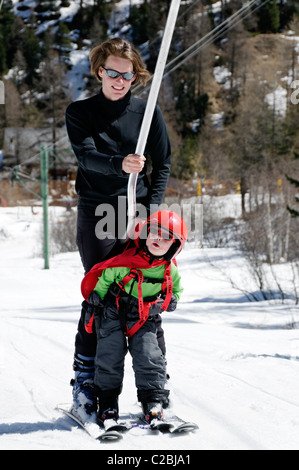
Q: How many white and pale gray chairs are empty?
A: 0